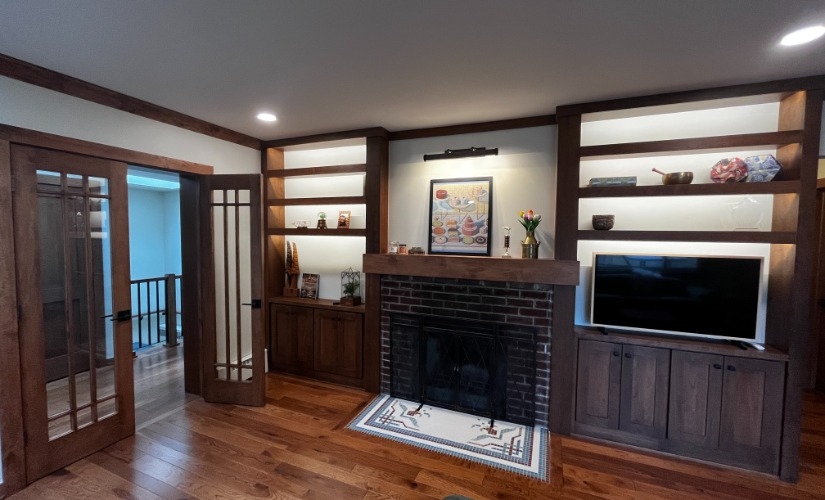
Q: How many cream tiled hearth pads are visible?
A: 1